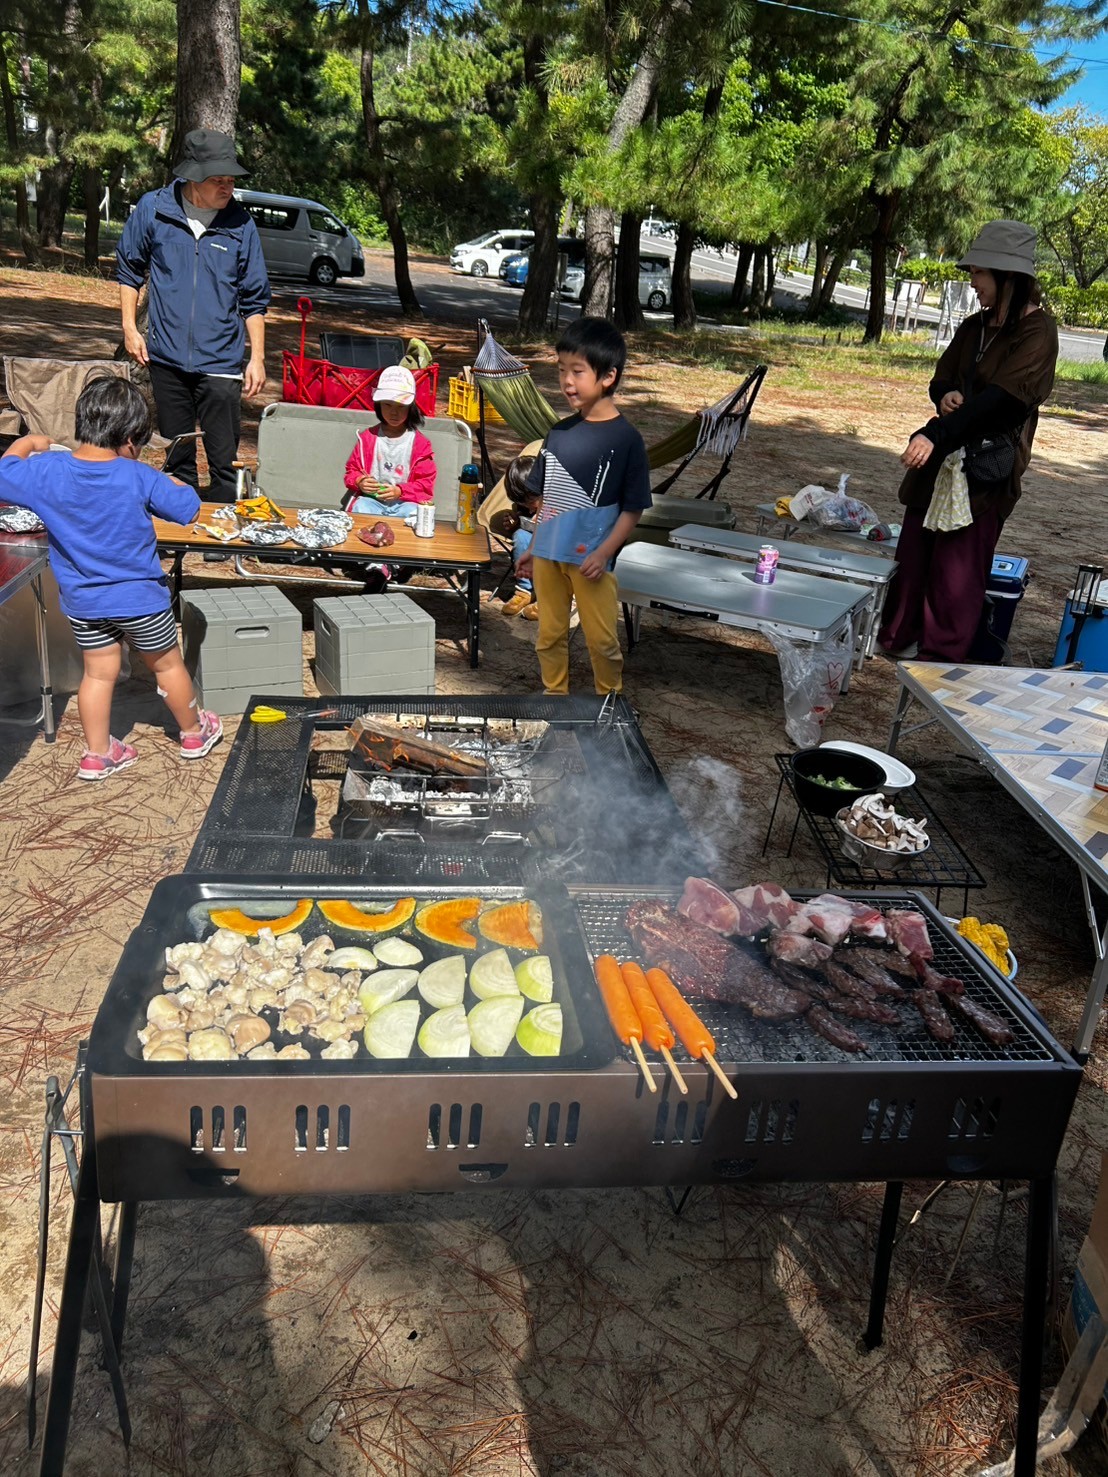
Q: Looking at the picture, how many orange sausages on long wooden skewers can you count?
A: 3